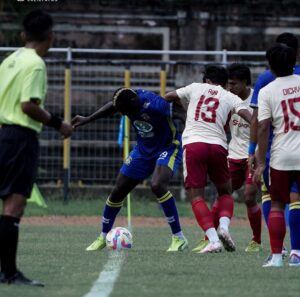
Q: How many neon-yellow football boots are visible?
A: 4